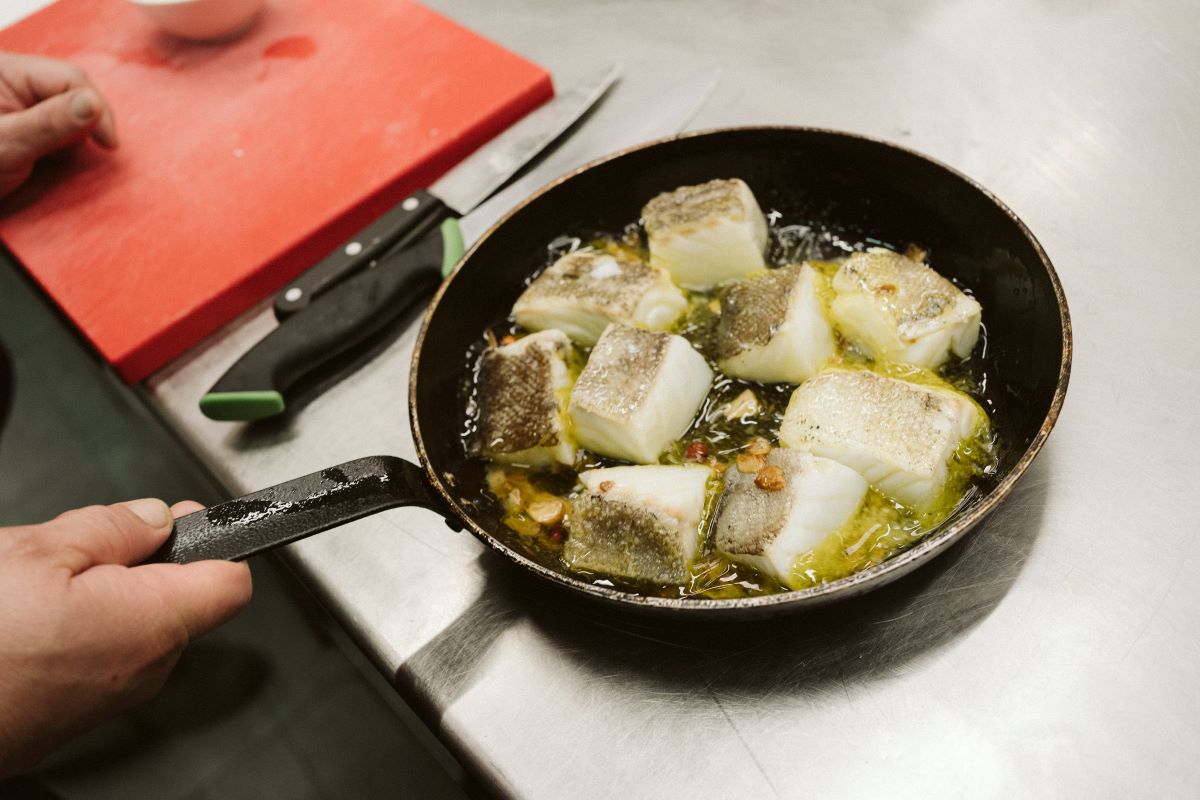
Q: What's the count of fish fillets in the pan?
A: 9